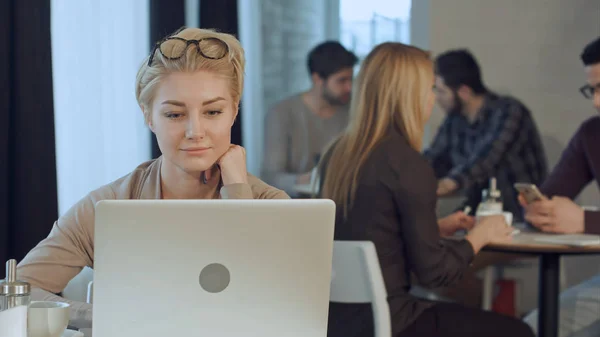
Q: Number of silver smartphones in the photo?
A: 1